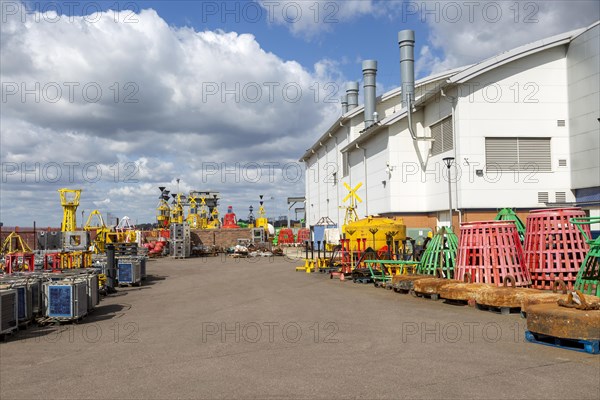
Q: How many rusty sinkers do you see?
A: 6